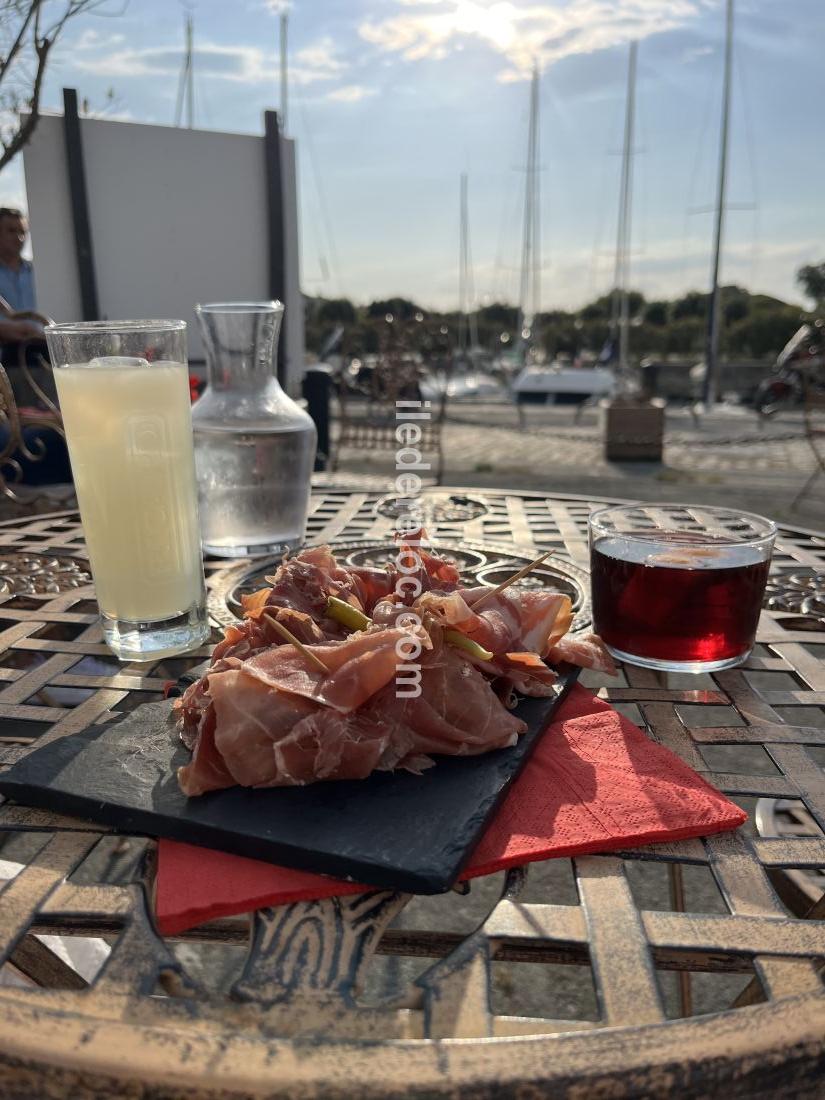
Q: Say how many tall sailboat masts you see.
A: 6